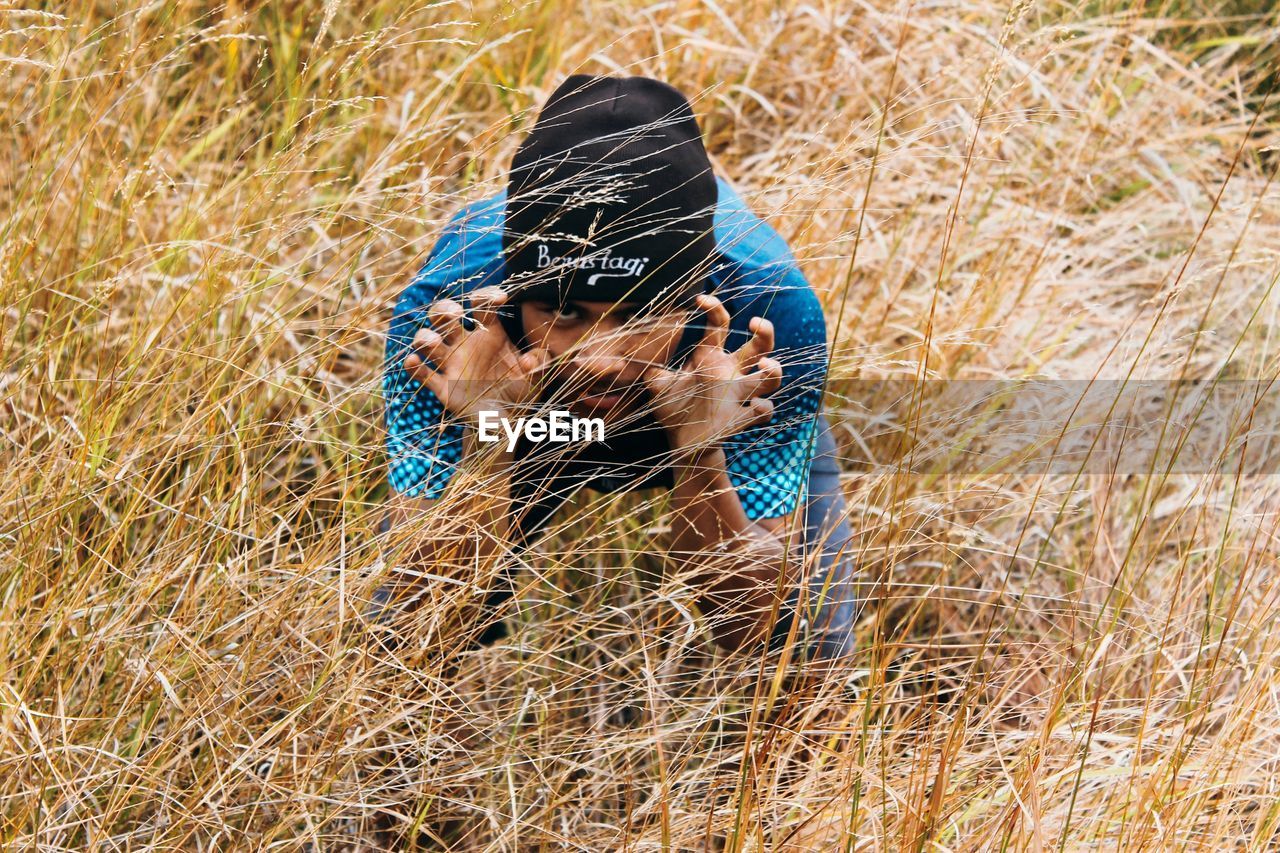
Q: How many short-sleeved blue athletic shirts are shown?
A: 1